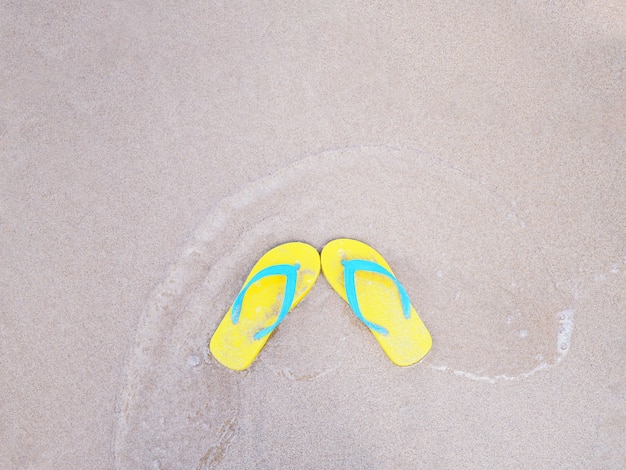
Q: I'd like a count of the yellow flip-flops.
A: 2